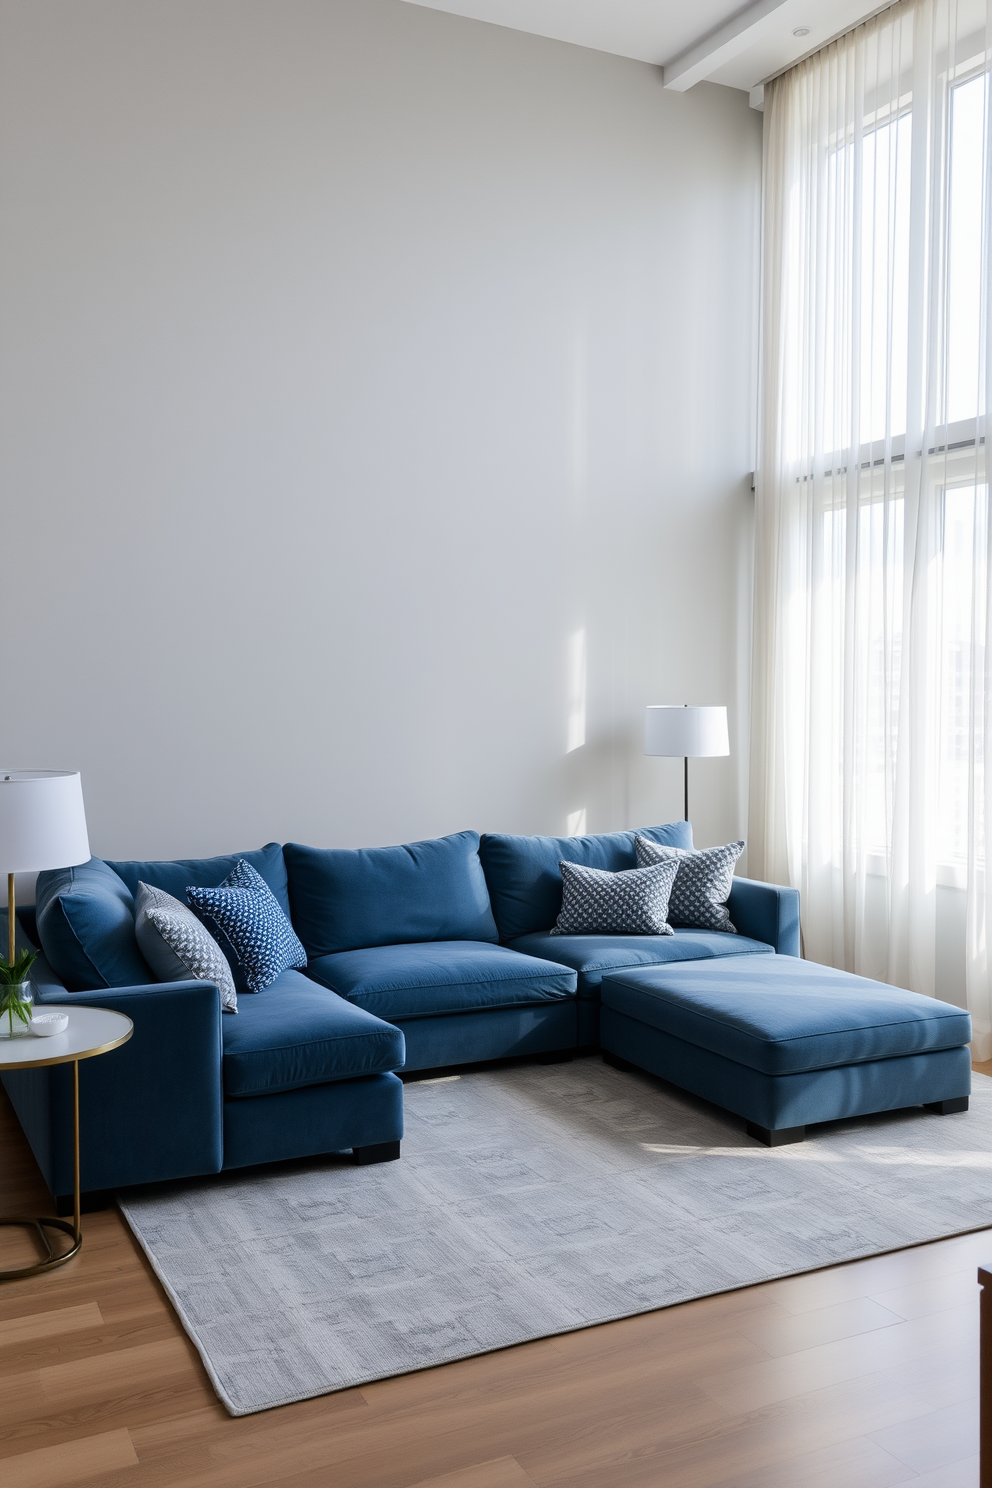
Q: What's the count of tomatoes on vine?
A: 0